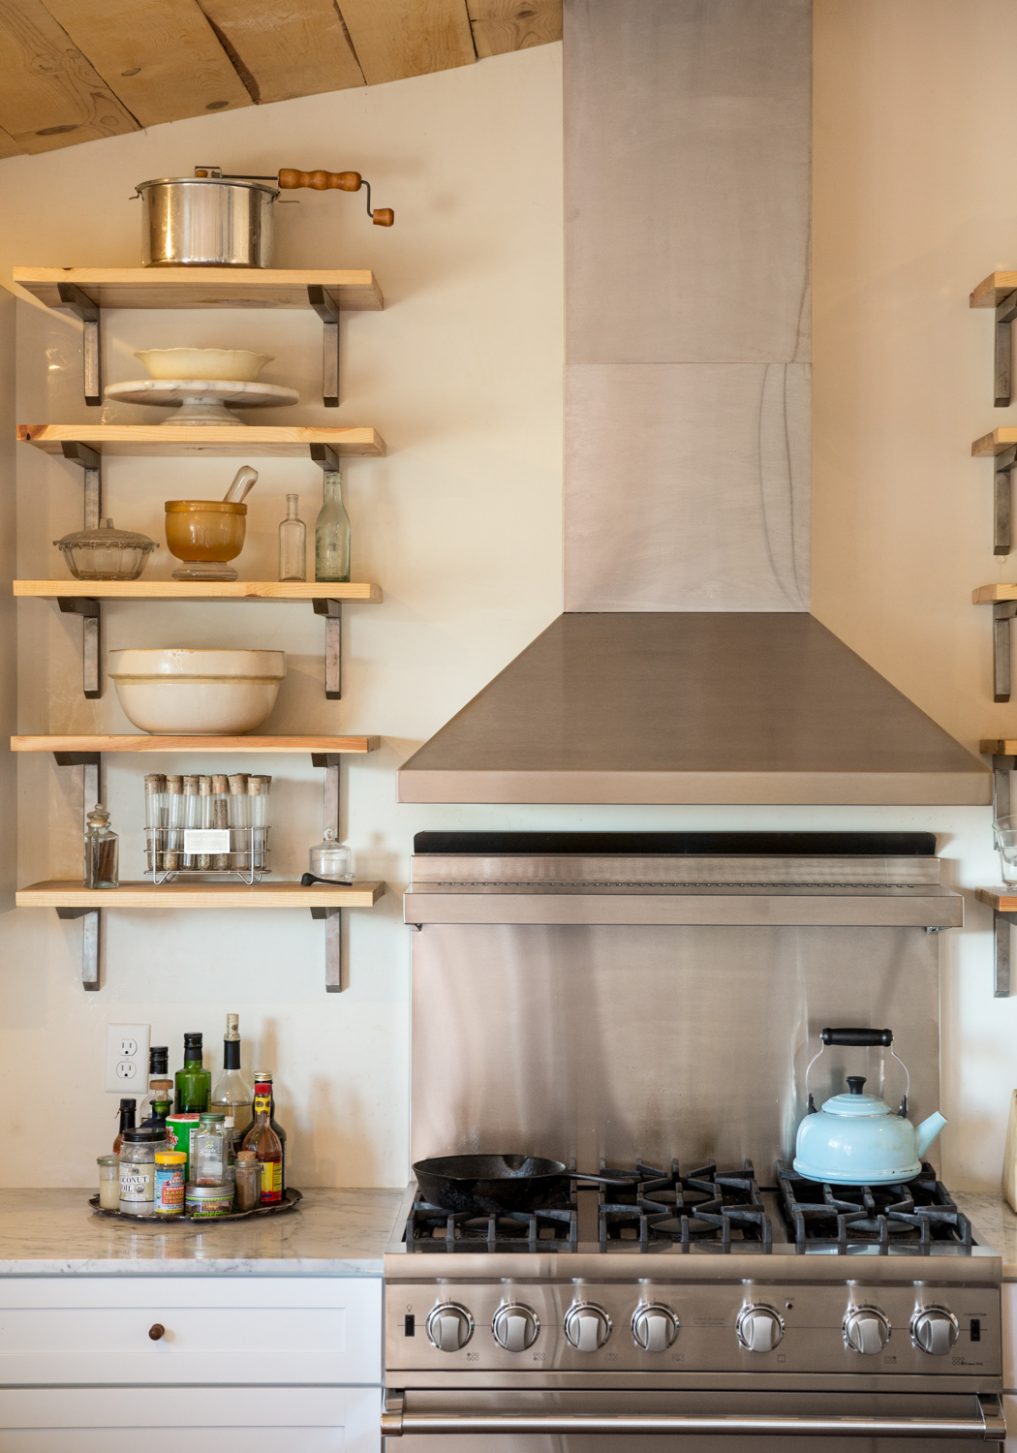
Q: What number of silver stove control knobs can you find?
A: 7